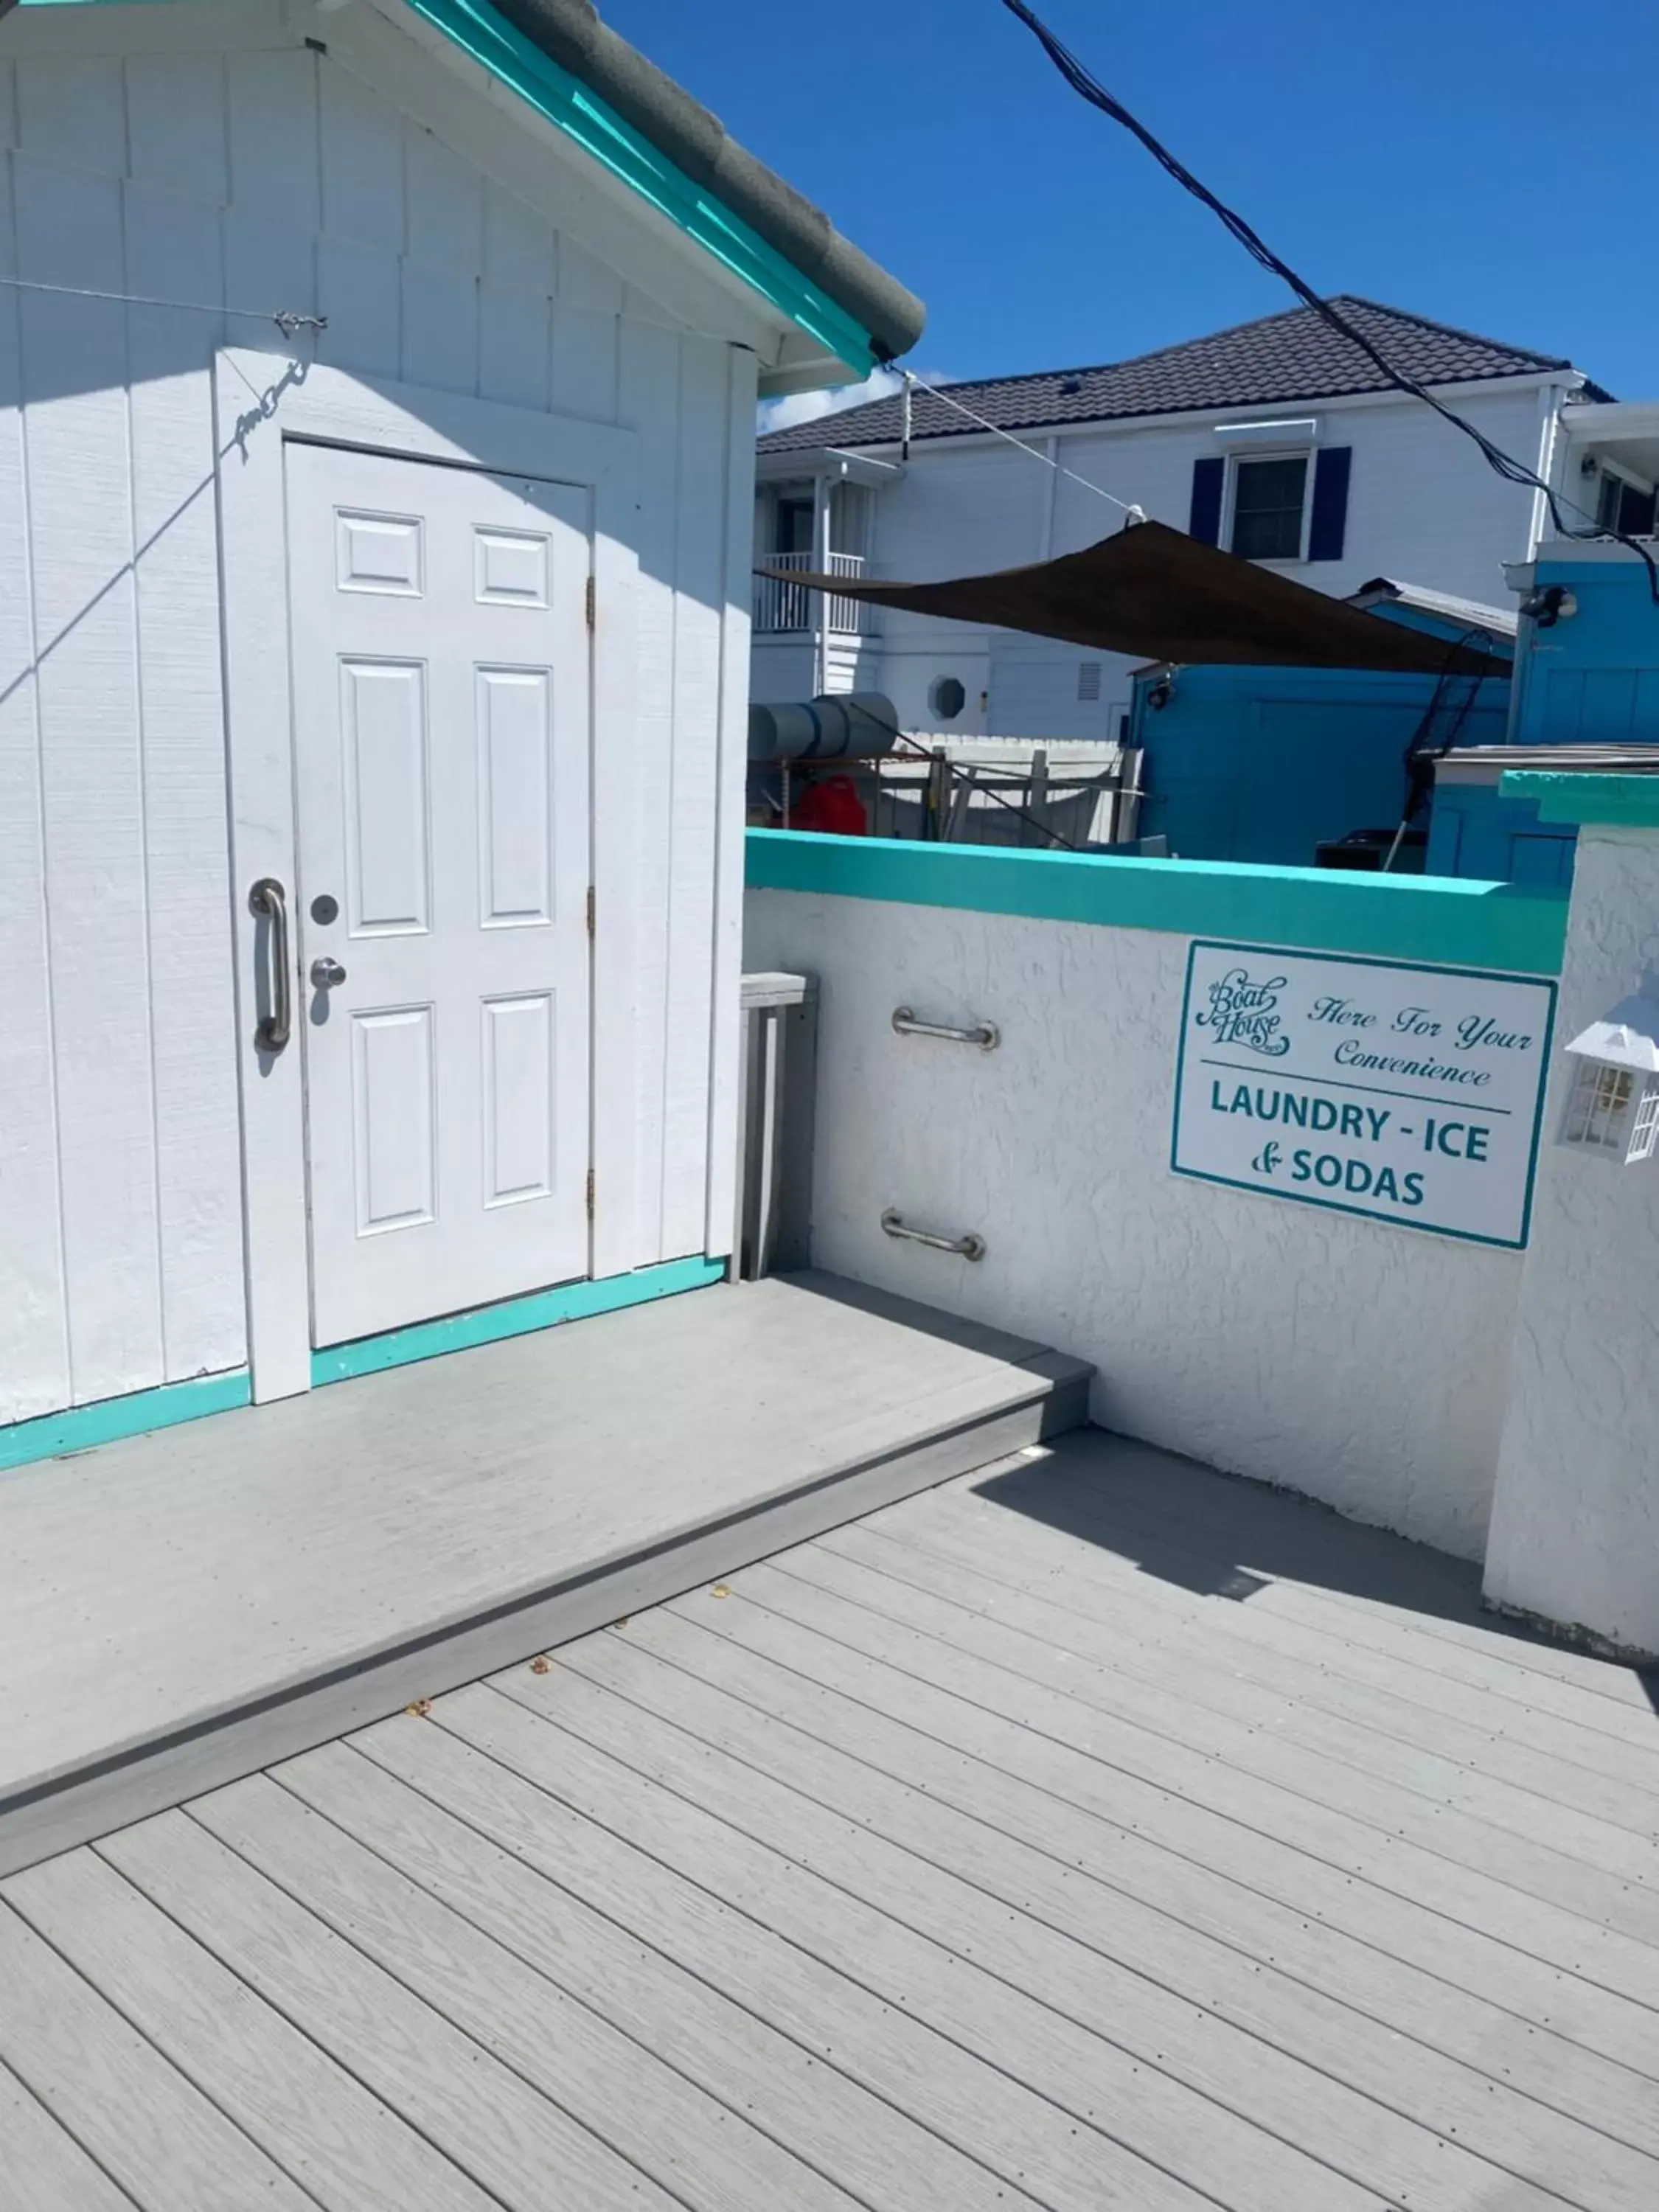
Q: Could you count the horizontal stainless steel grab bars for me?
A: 2